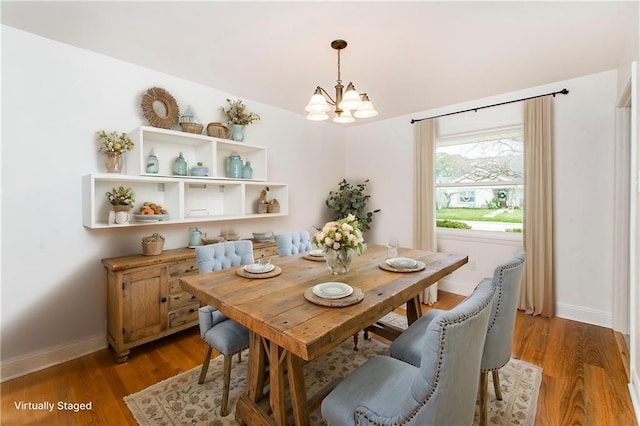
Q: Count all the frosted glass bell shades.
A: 5